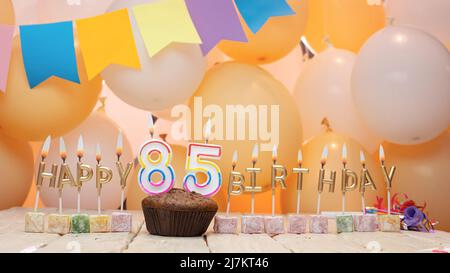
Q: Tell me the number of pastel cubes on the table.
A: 13